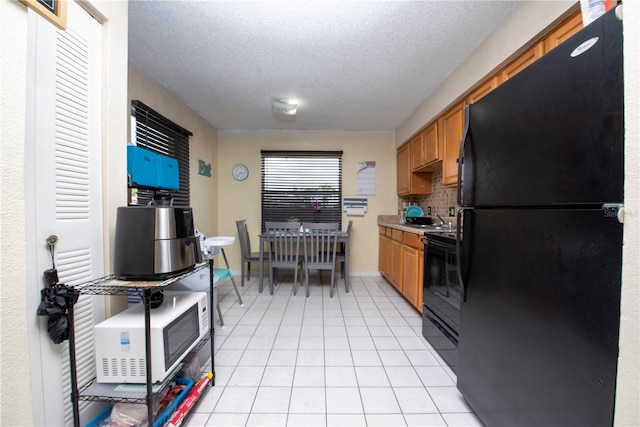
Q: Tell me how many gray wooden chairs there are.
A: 4